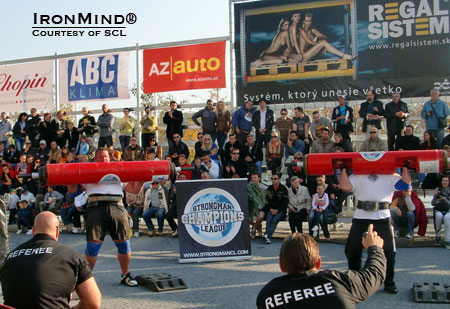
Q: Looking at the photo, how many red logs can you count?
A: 2